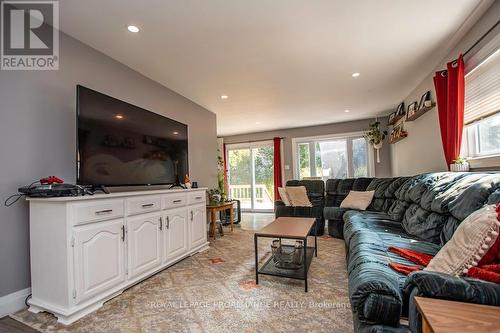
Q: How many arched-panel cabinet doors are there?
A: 4